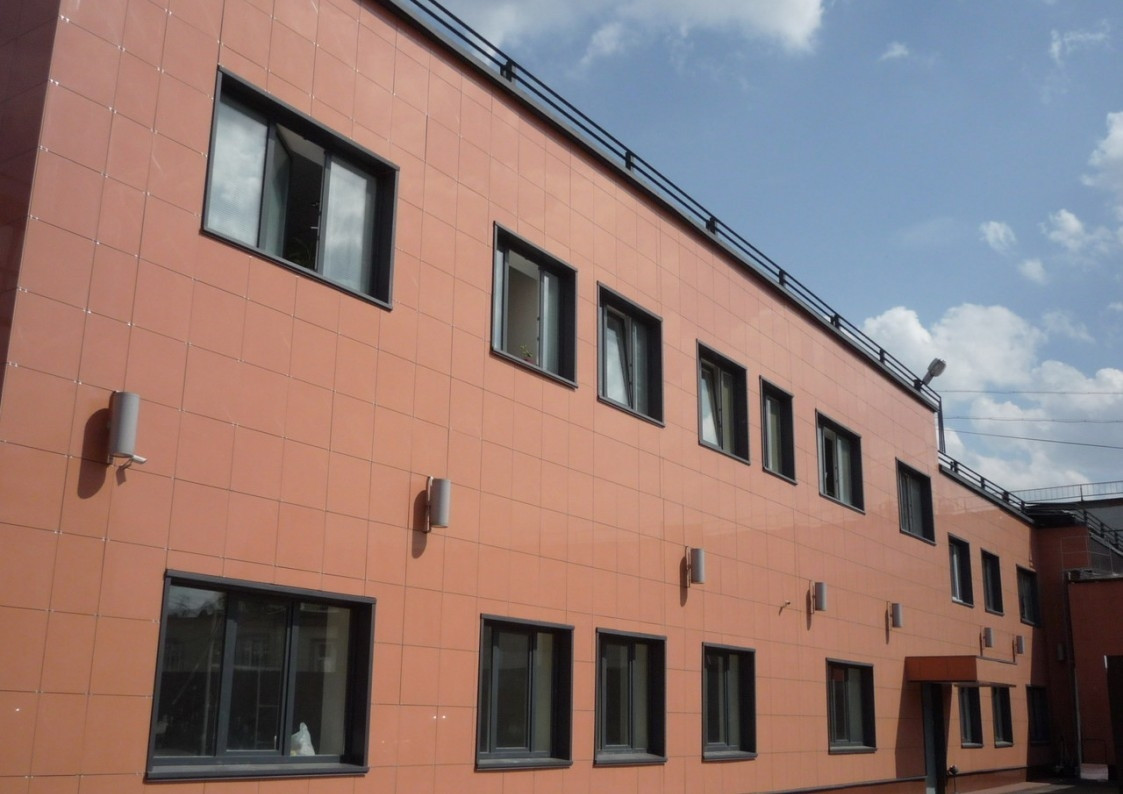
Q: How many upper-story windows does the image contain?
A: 10